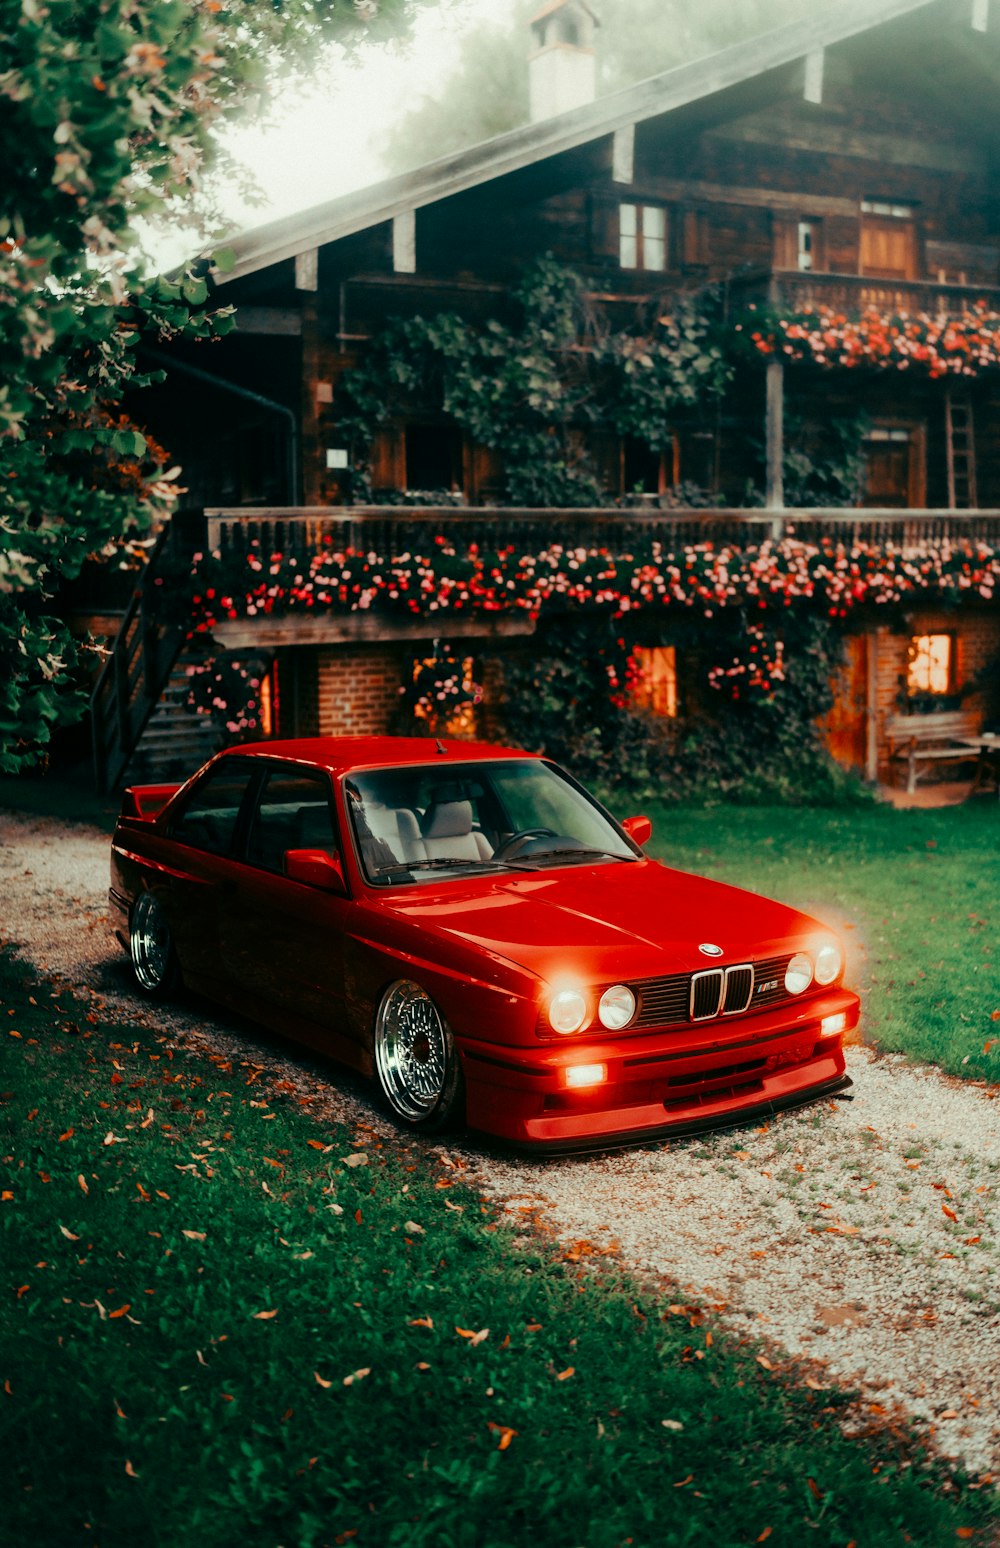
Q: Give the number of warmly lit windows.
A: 4